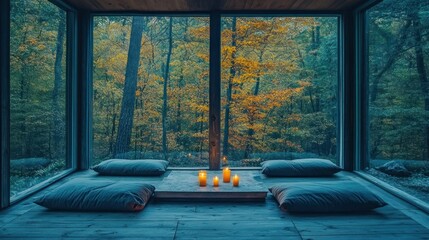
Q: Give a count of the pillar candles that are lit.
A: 4